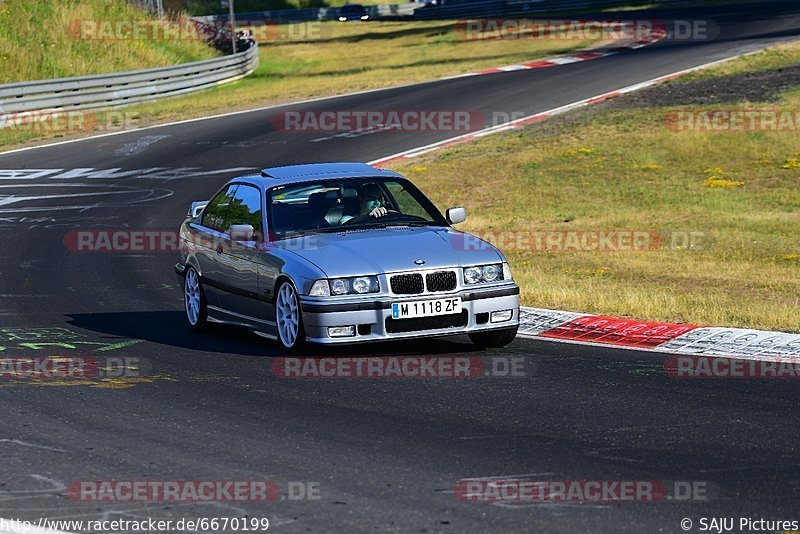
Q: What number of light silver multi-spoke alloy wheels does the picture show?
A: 2